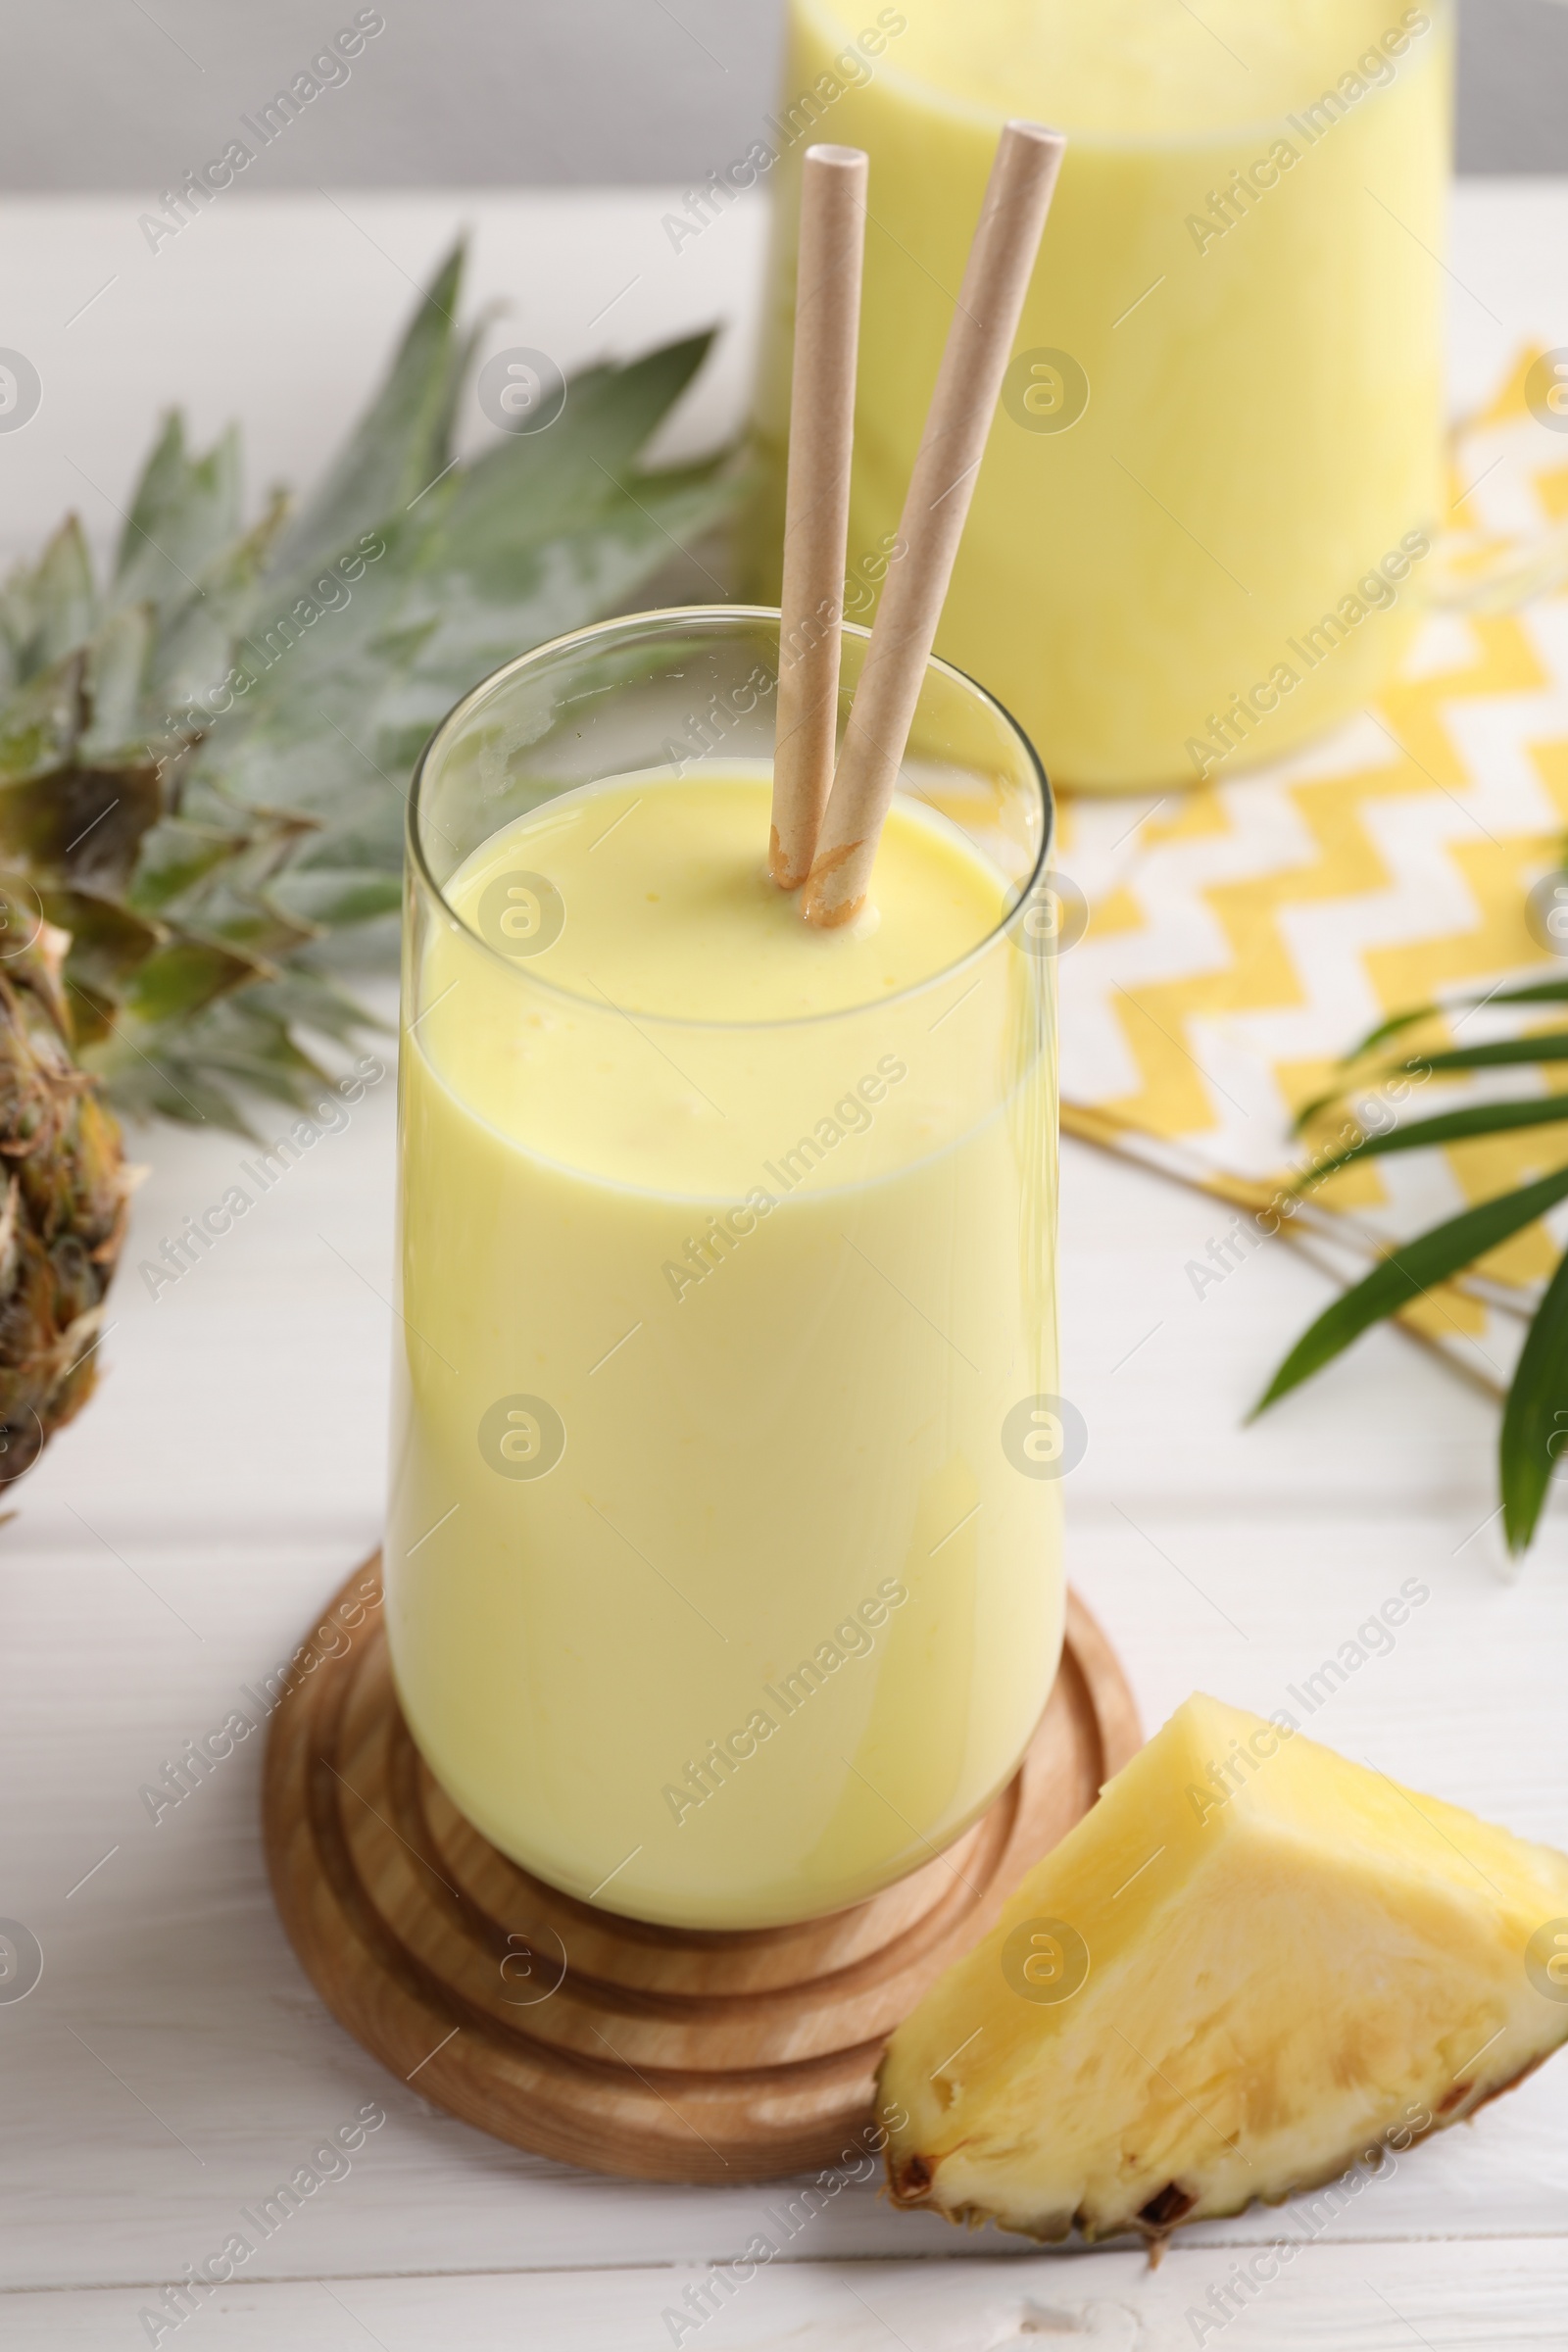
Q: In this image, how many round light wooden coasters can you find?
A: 1